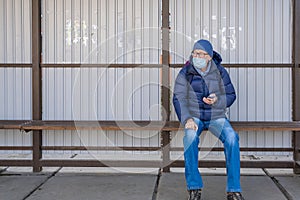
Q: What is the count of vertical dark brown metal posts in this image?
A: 3